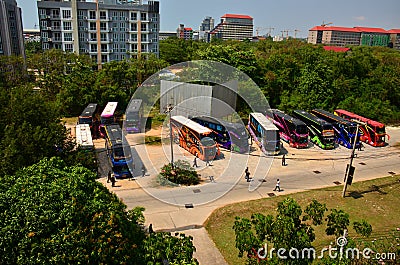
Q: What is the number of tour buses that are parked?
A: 12